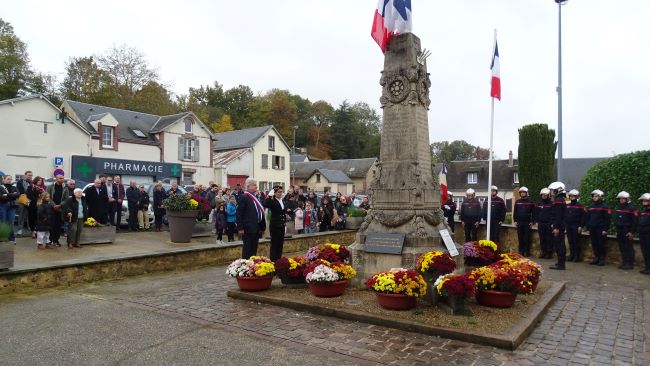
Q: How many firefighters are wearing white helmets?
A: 10